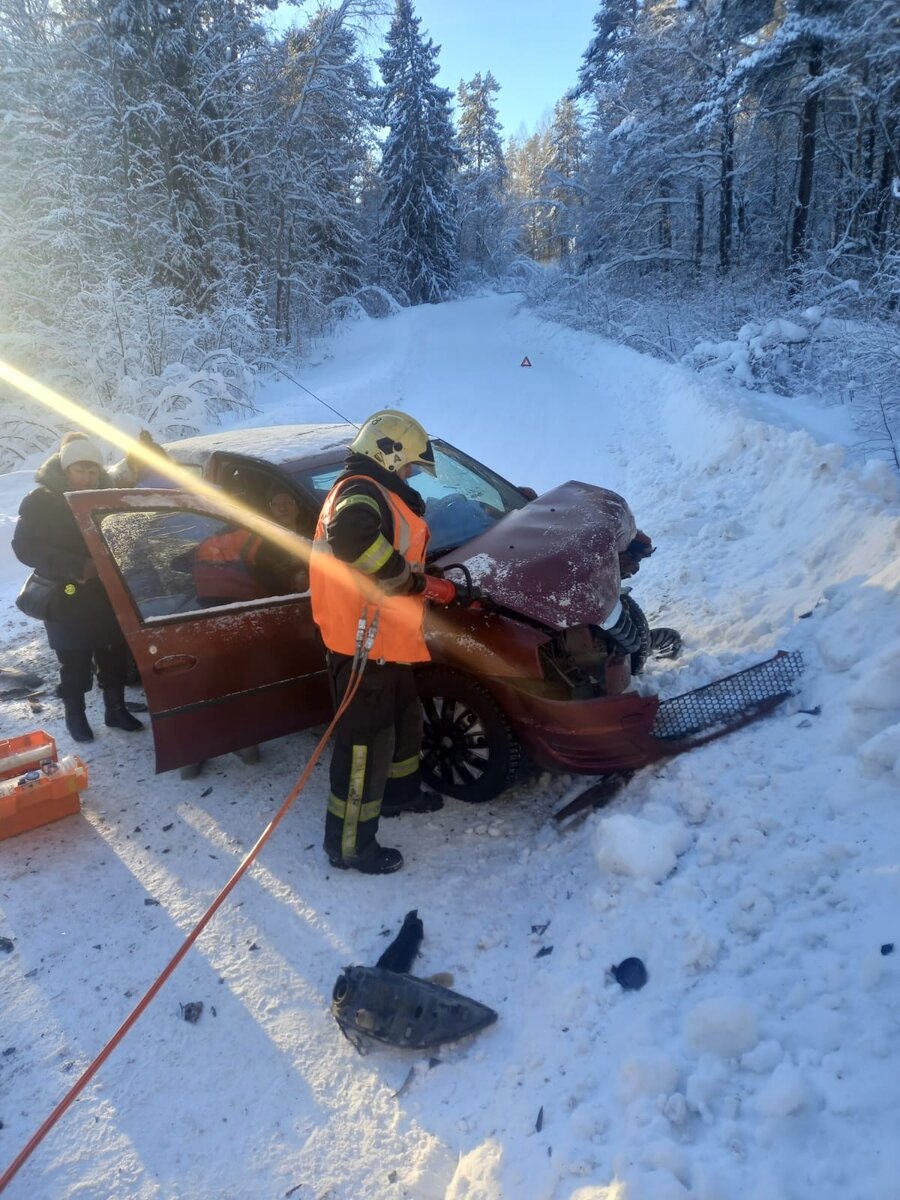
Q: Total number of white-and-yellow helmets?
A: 1